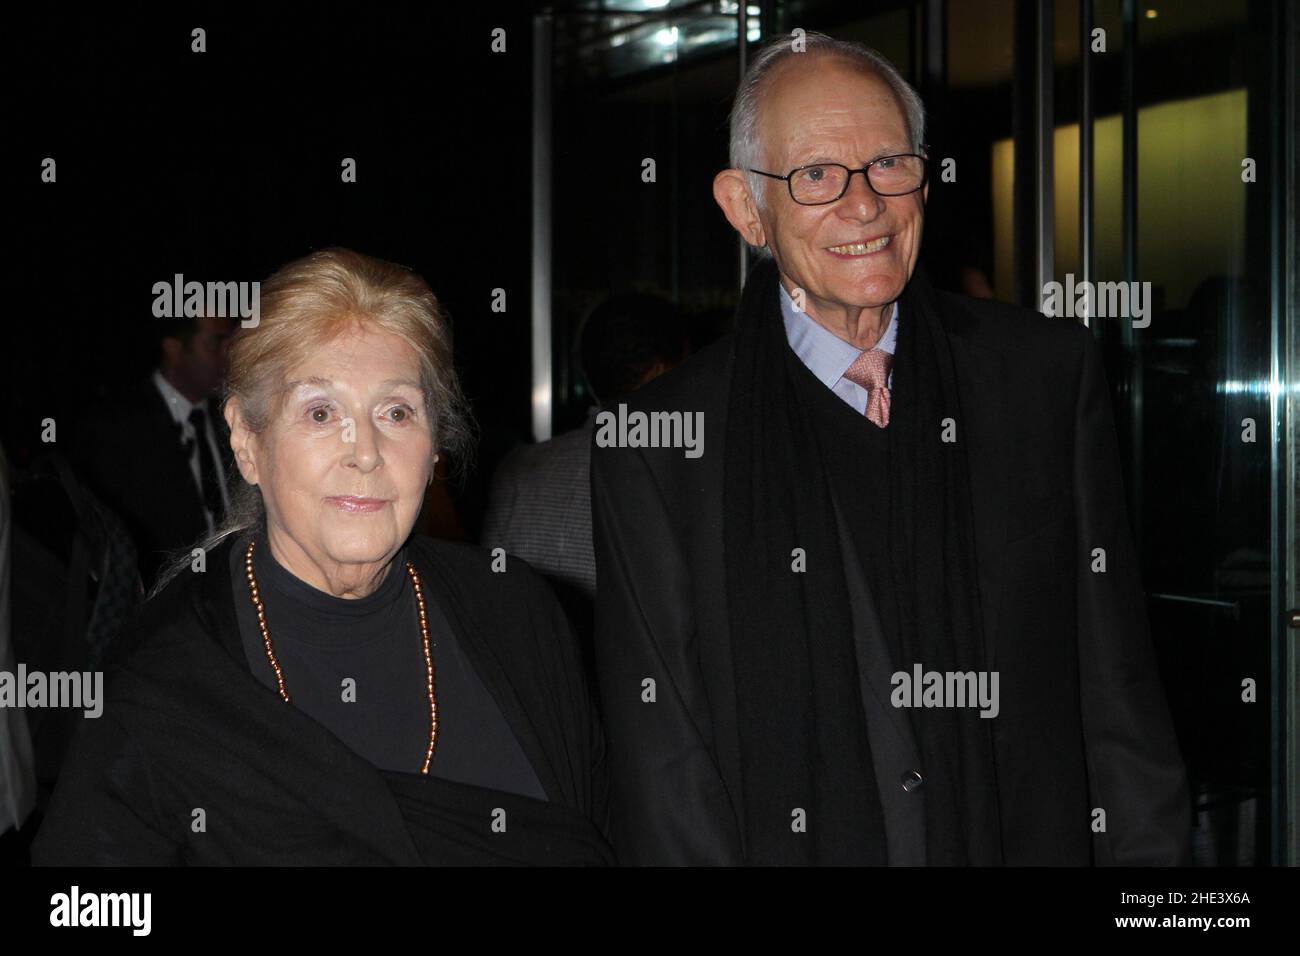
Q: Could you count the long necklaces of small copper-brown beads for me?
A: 1